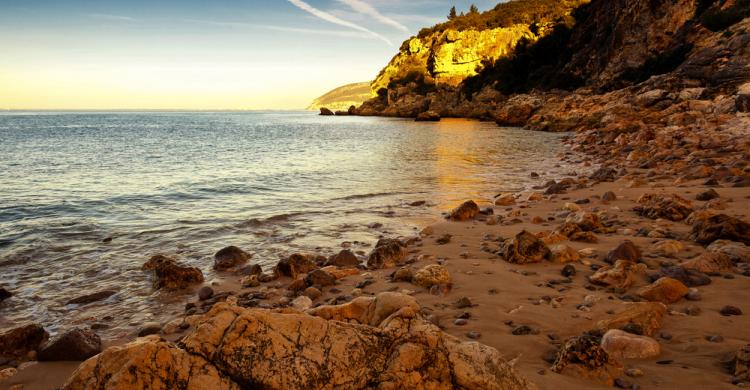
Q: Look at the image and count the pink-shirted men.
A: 0